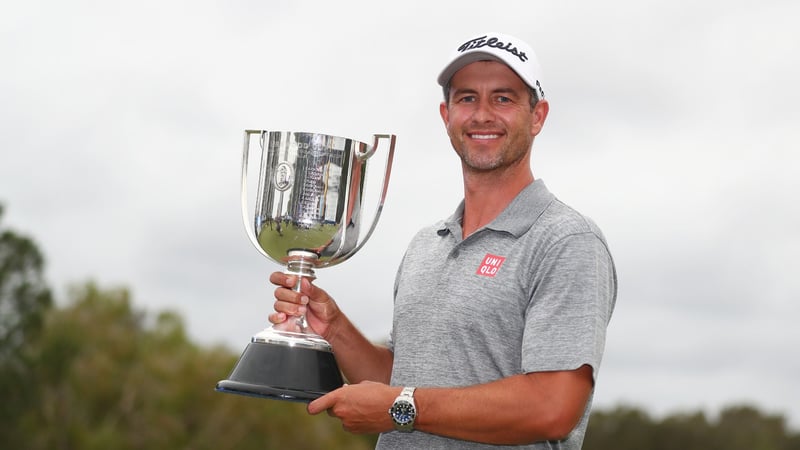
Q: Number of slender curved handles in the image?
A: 2